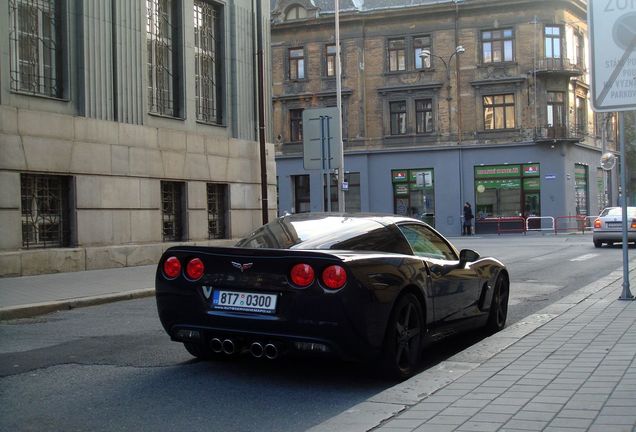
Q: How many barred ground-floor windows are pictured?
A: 3